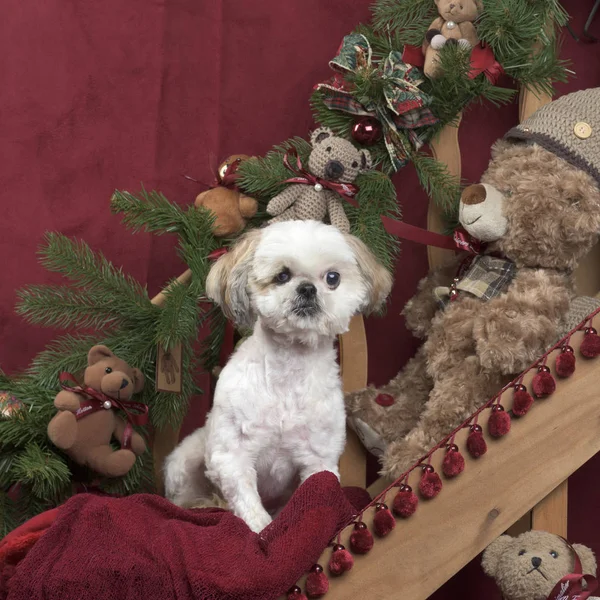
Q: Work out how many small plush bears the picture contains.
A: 5